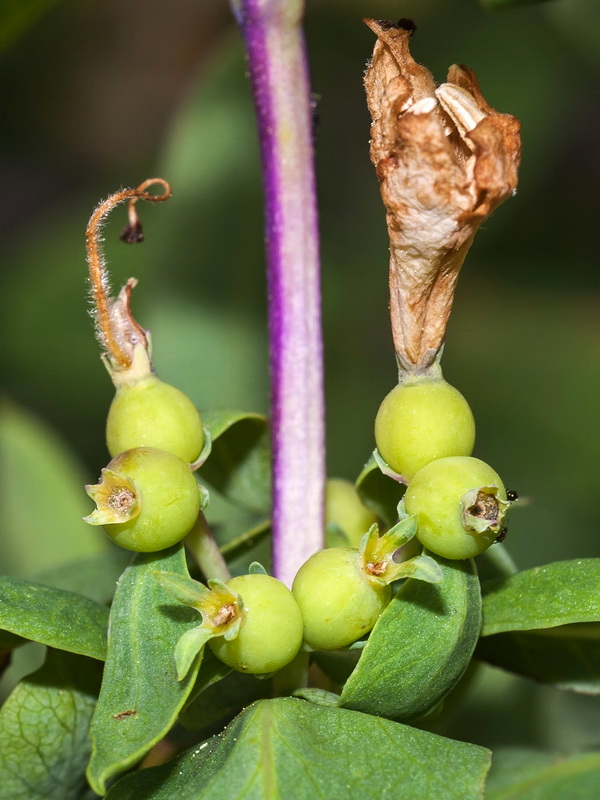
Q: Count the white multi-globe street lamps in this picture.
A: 0